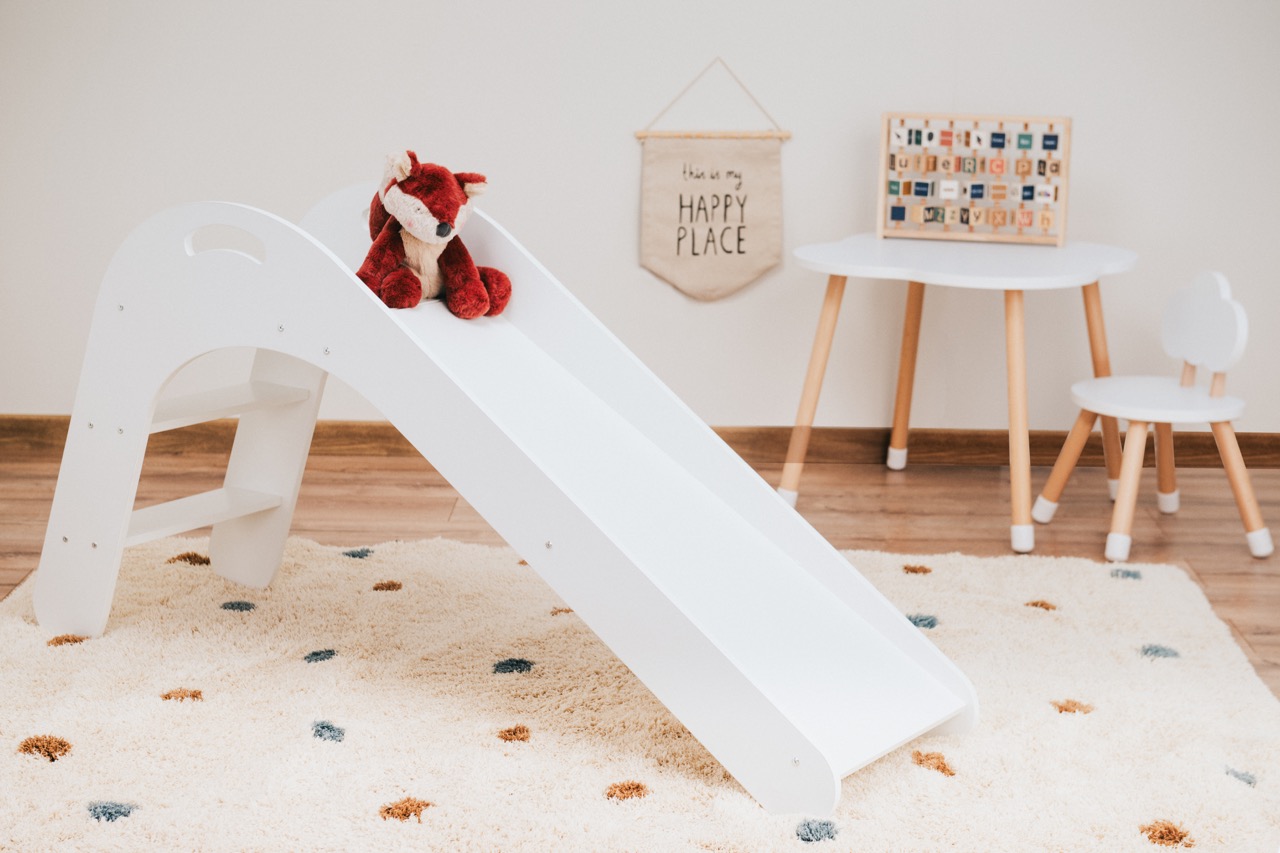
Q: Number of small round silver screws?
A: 9